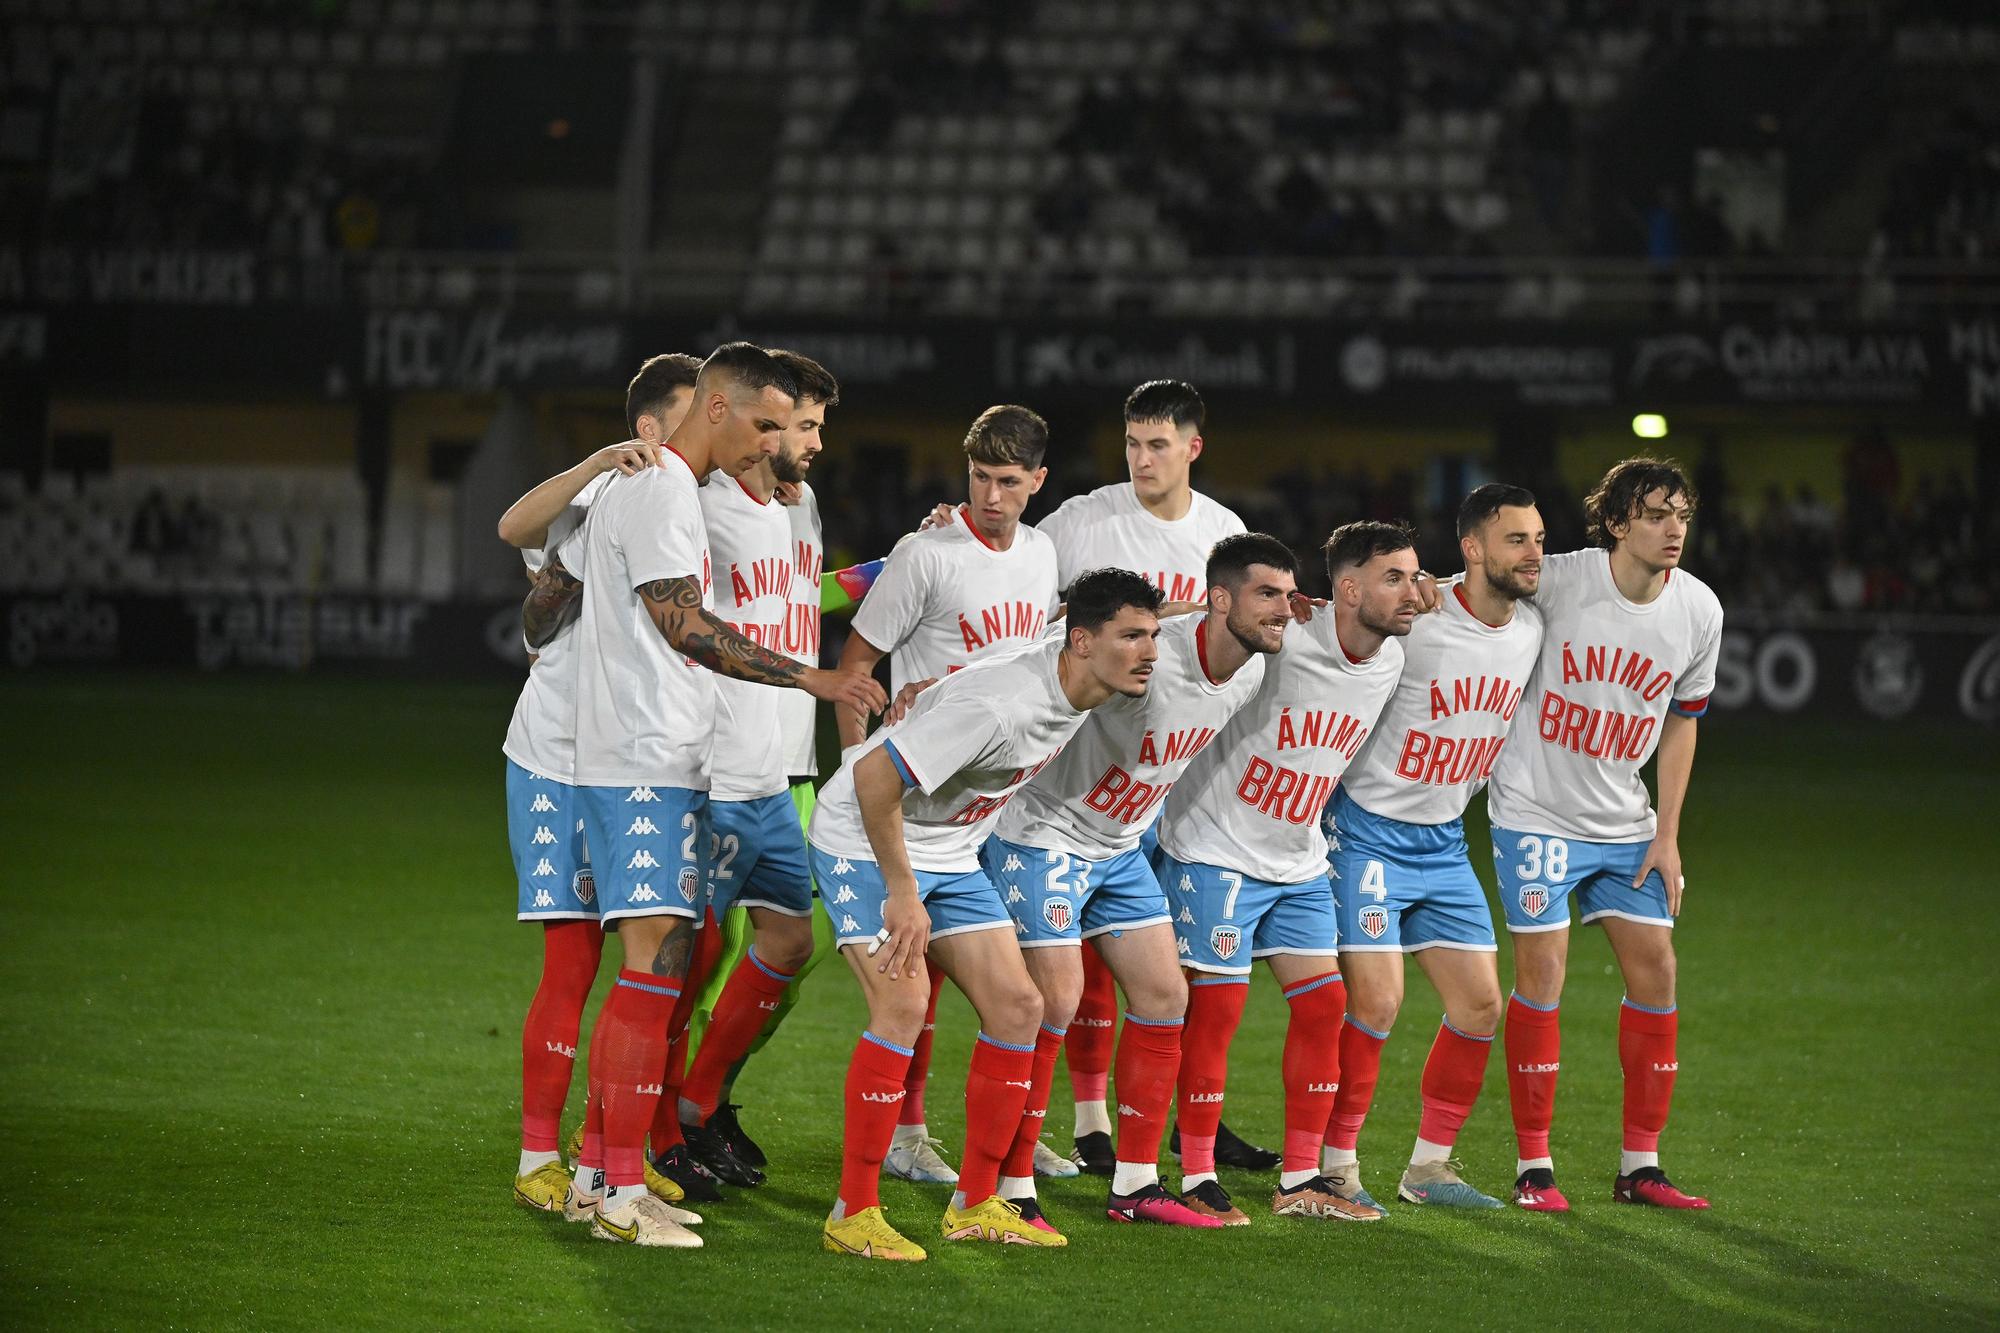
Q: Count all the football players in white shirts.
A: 11